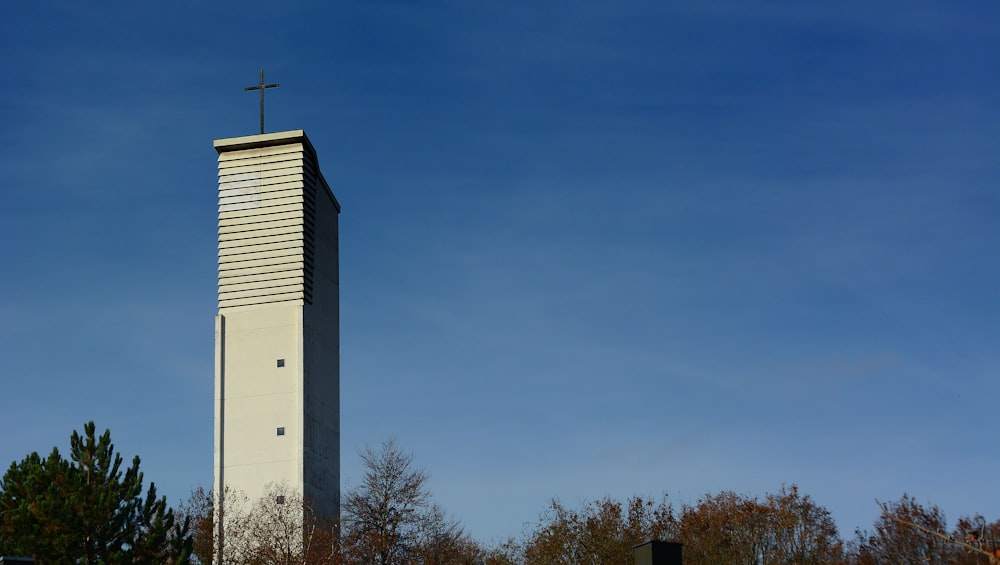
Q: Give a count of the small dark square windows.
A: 3